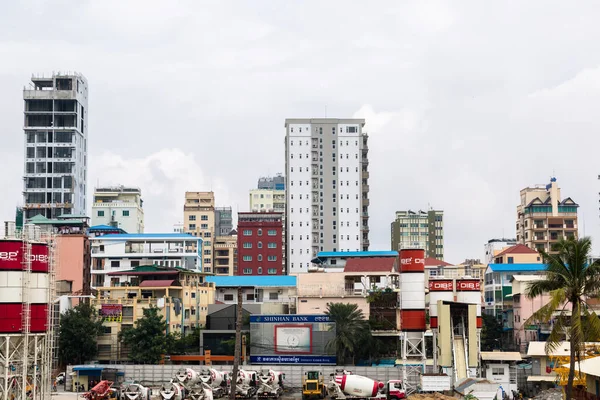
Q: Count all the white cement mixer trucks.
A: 8